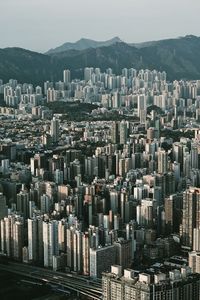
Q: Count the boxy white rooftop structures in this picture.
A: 6